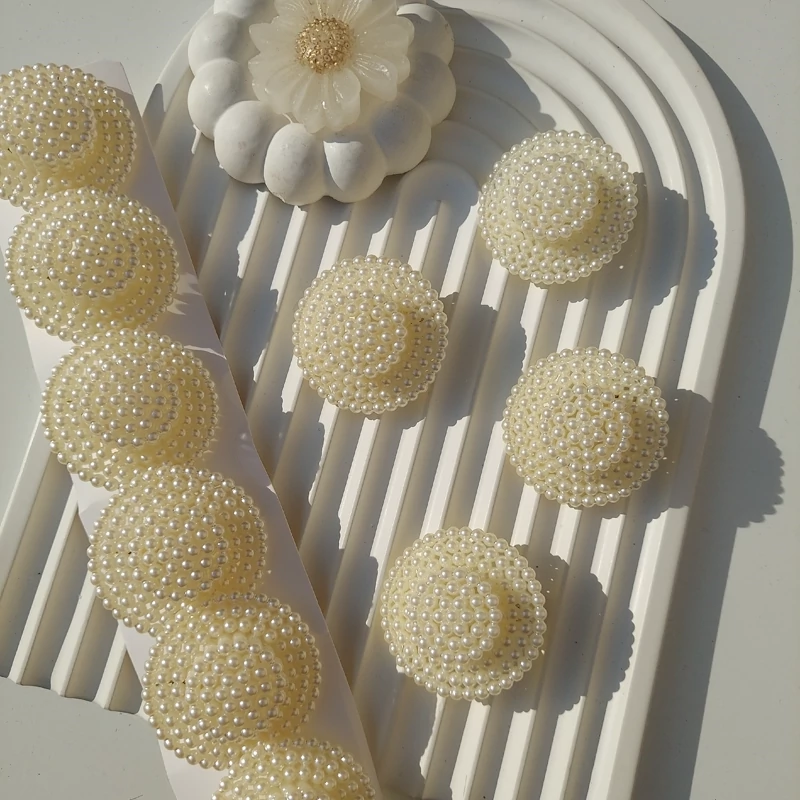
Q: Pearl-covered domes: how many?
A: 10